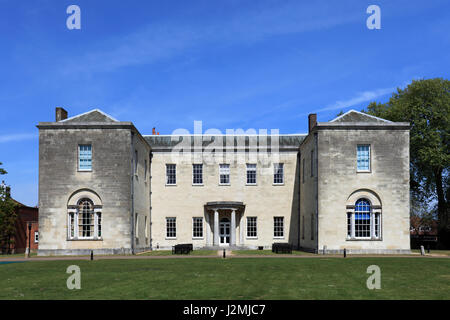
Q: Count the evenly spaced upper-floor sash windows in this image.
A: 5